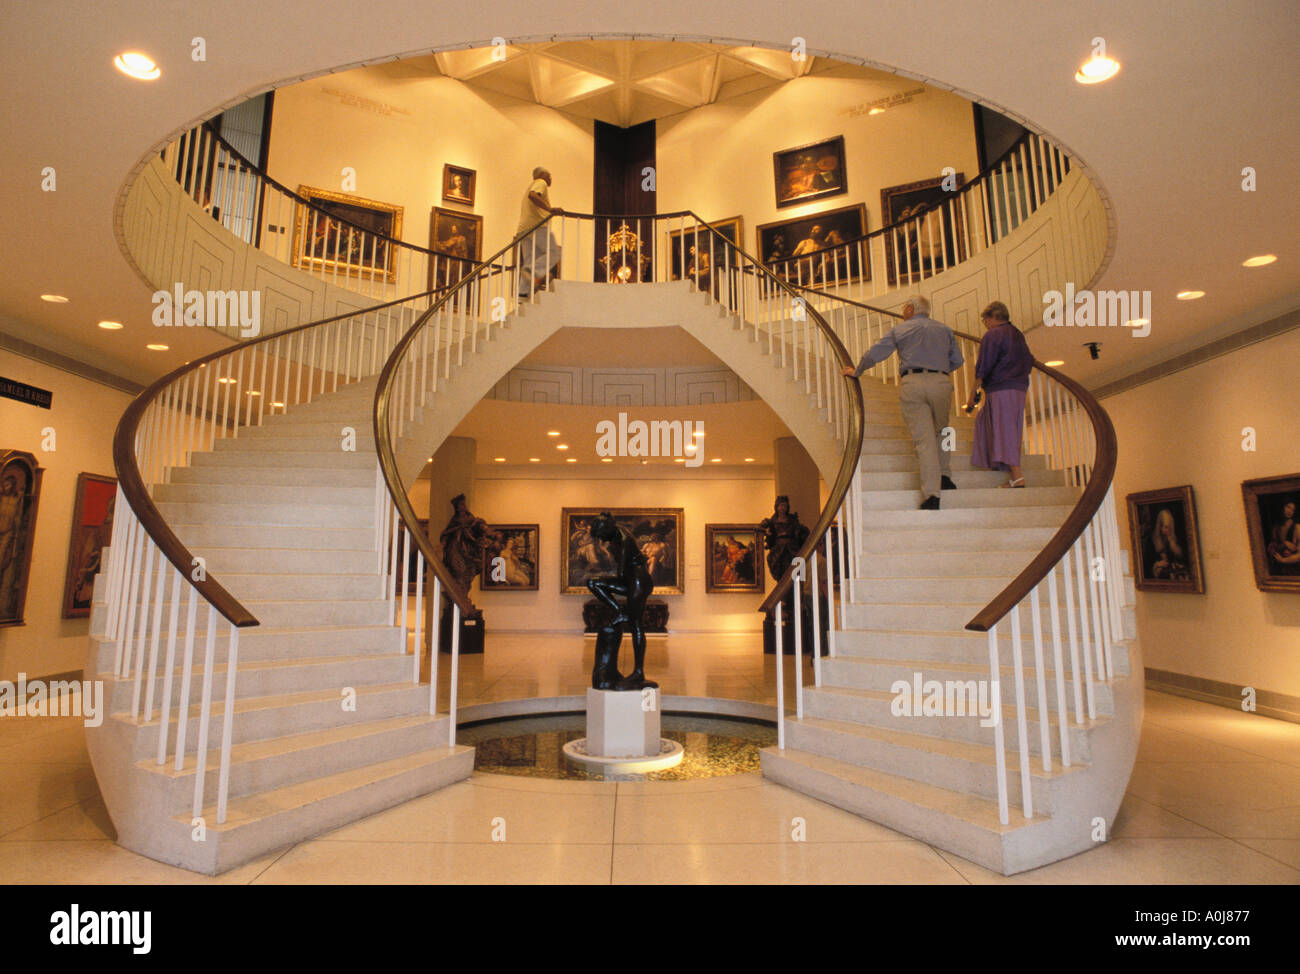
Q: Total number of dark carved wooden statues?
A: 2